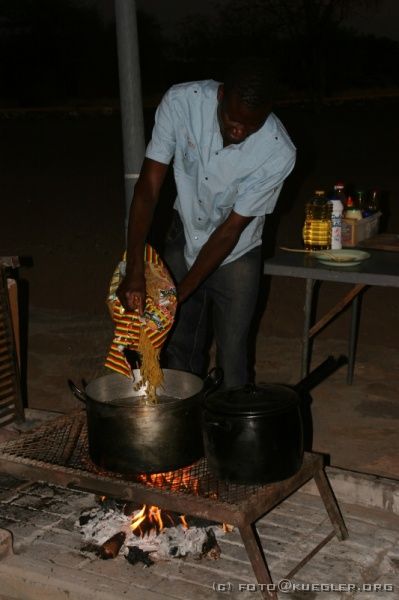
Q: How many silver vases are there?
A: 0